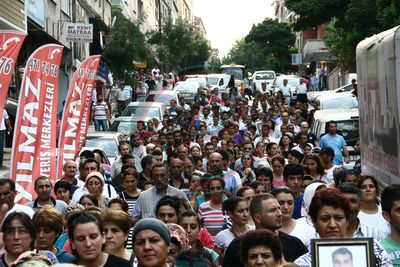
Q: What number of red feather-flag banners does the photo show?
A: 3